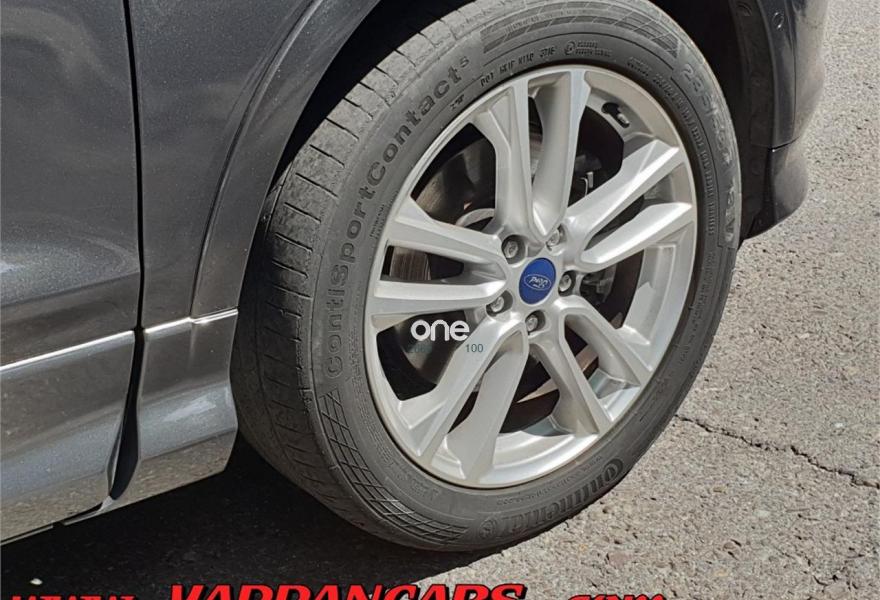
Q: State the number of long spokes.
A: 10